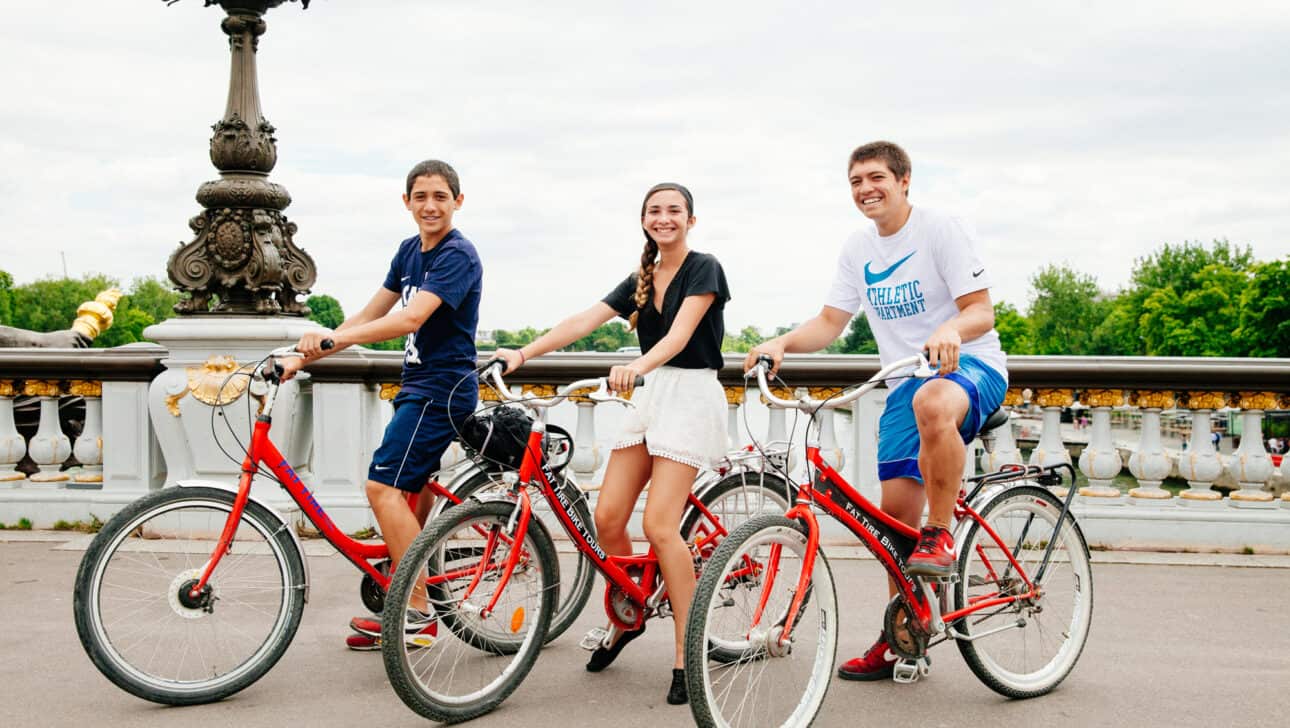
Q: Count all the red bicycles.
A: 3